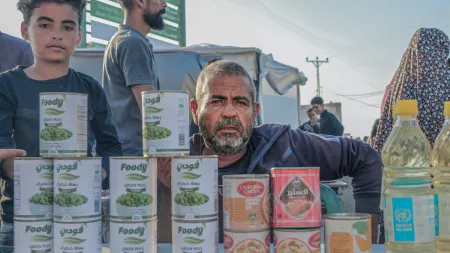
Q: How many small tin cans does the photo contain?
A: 15